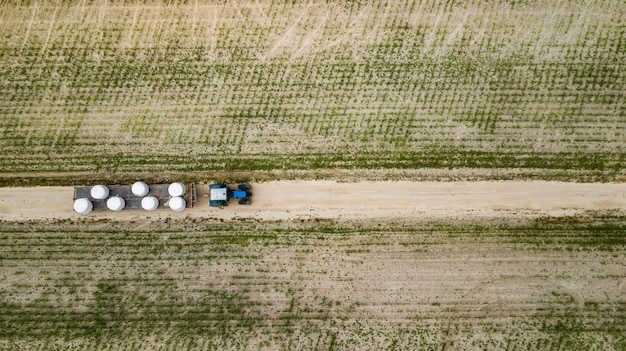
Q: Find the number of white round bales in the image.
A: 7